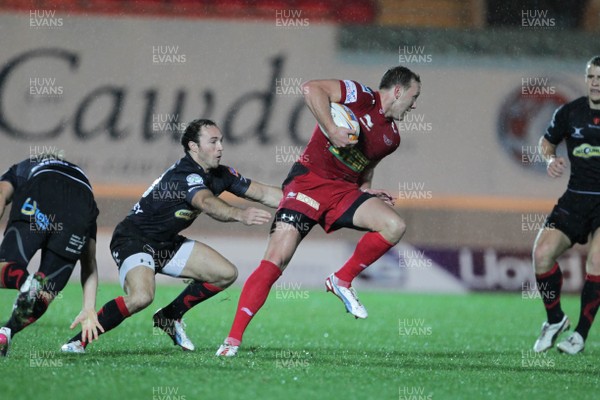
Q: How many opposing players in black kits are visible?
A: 3